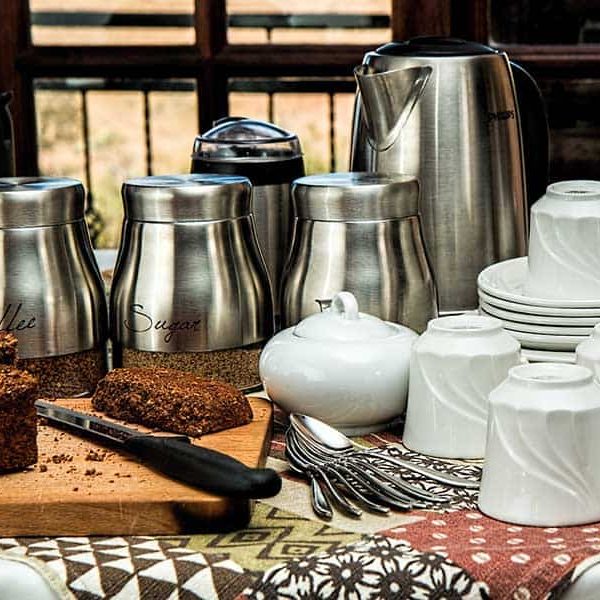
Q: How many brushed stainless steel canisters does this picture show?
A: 3